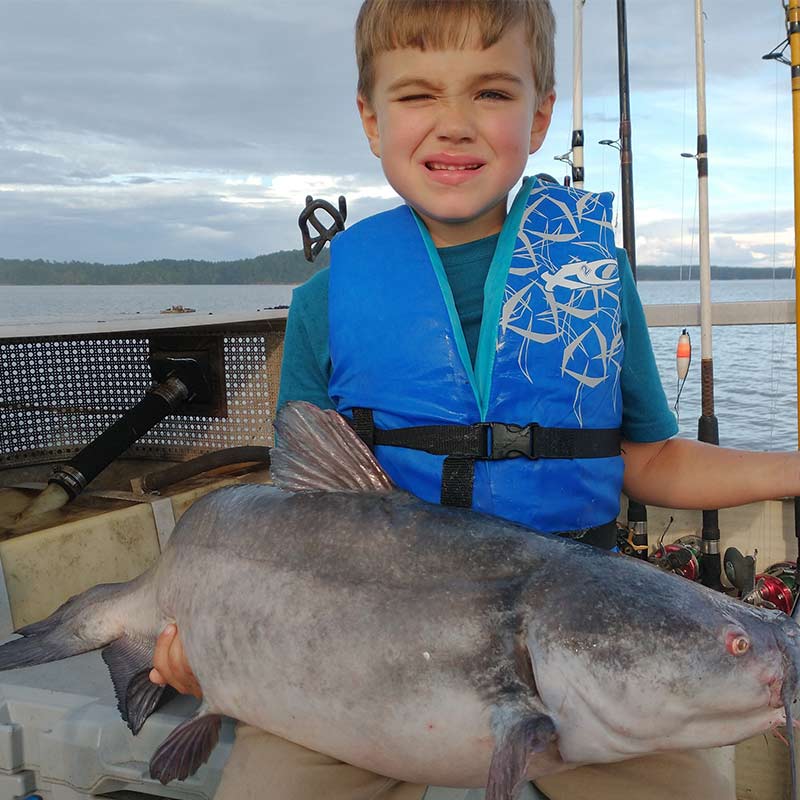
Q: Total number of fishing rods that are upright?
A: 4